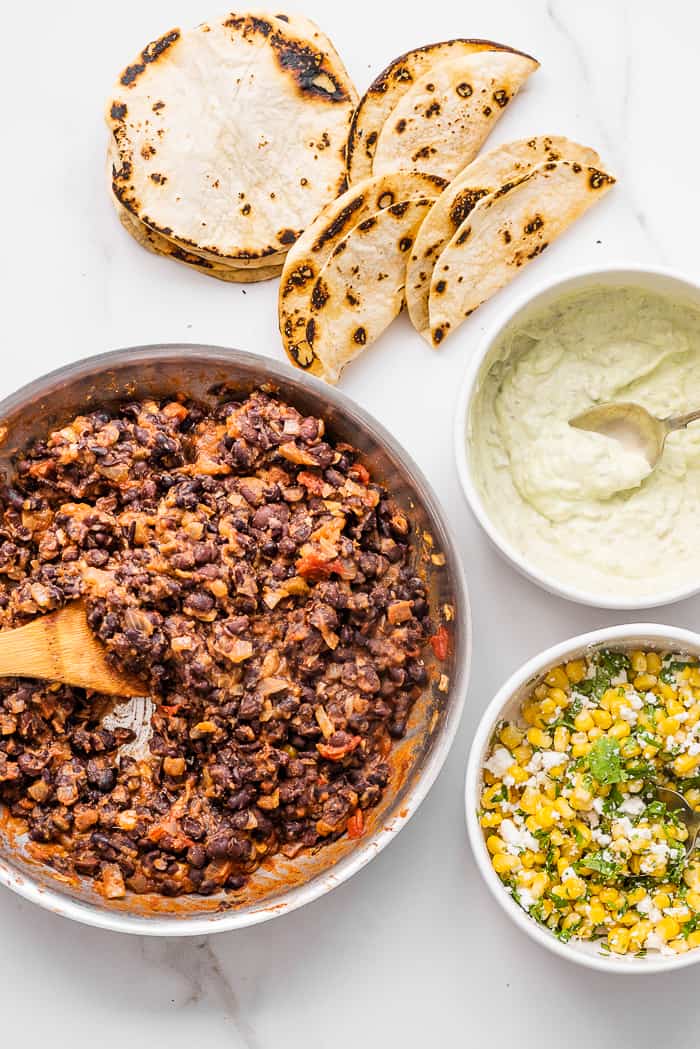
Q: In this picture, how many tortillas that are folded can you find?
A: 3